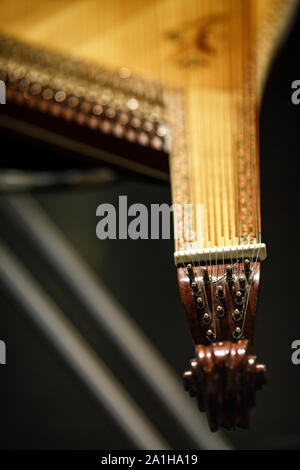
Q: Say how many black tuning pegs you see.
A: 14